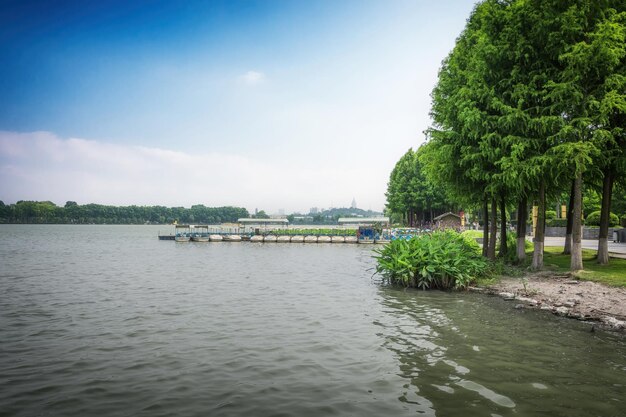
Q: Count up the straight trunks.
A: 8